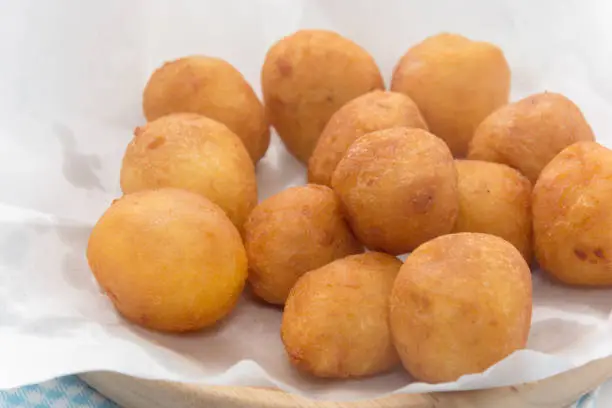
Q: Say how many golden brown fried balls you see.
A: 13